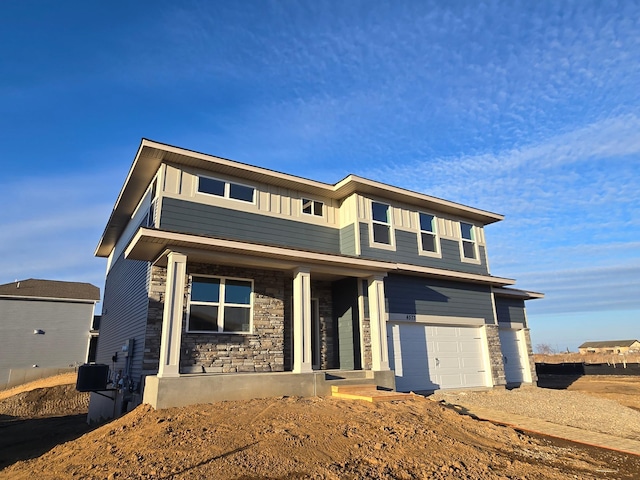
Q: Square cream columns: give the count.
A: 3